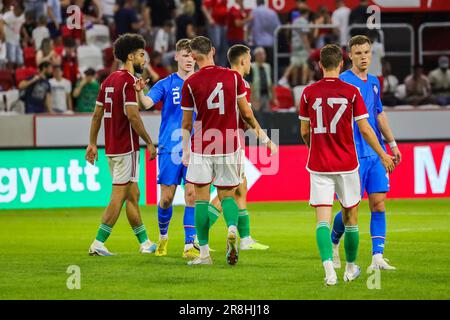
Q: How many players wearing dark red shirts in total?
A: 4